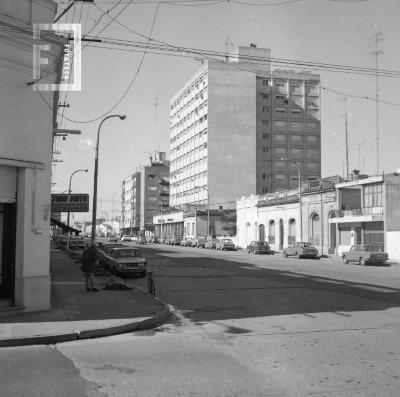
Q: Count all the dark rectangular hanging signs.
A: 1